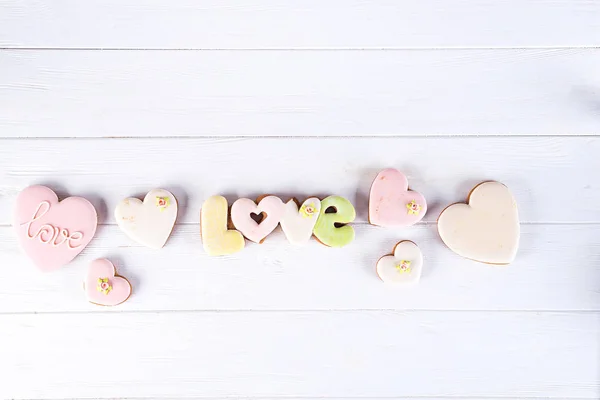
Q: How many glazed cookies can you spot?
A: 10